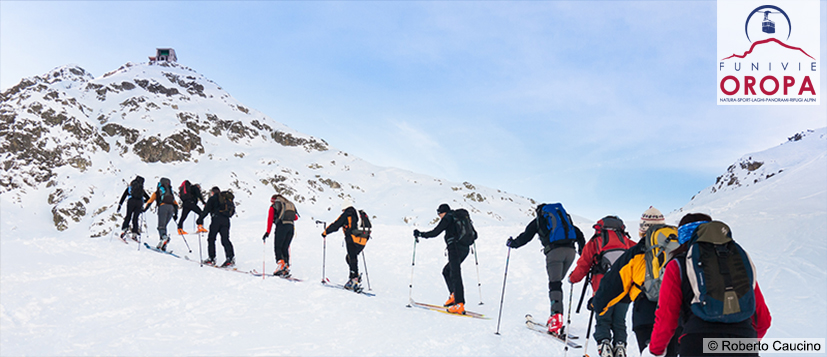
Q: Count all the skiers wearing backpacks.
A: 11